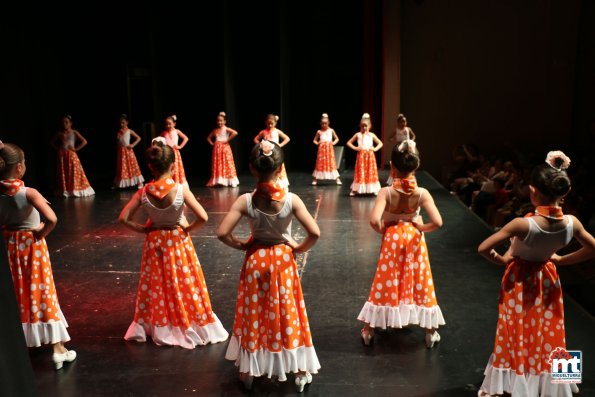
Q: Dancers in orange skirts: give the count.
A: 13